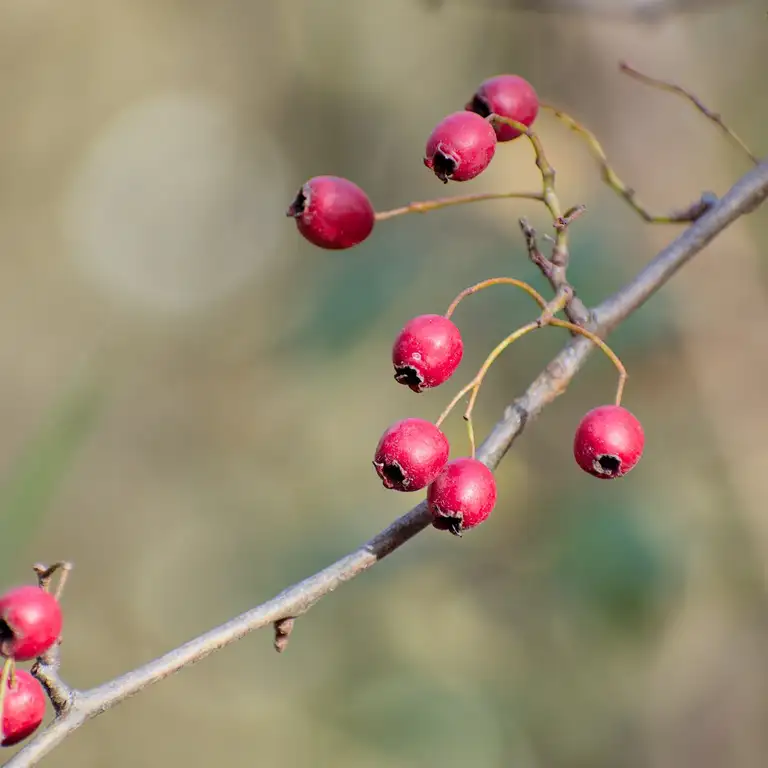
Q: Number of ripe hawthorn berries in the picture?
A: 9